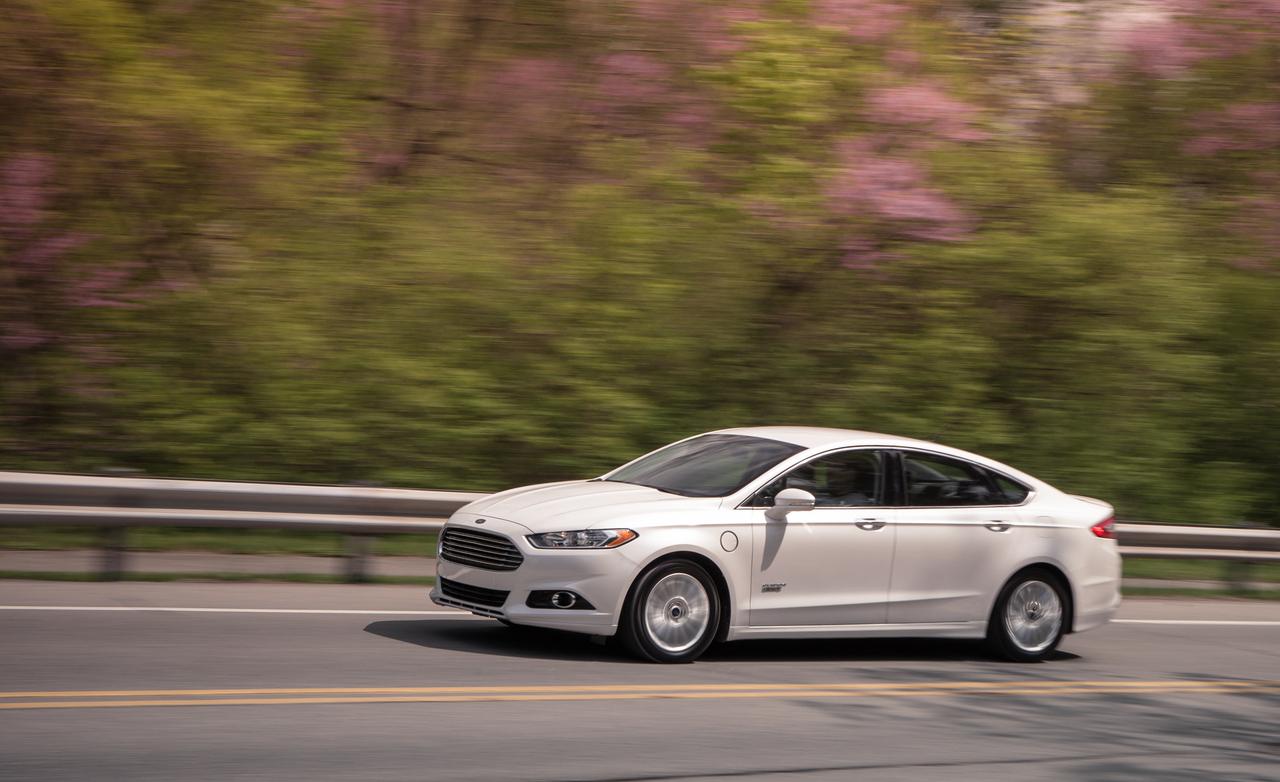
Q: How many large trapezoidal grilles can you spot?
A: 1